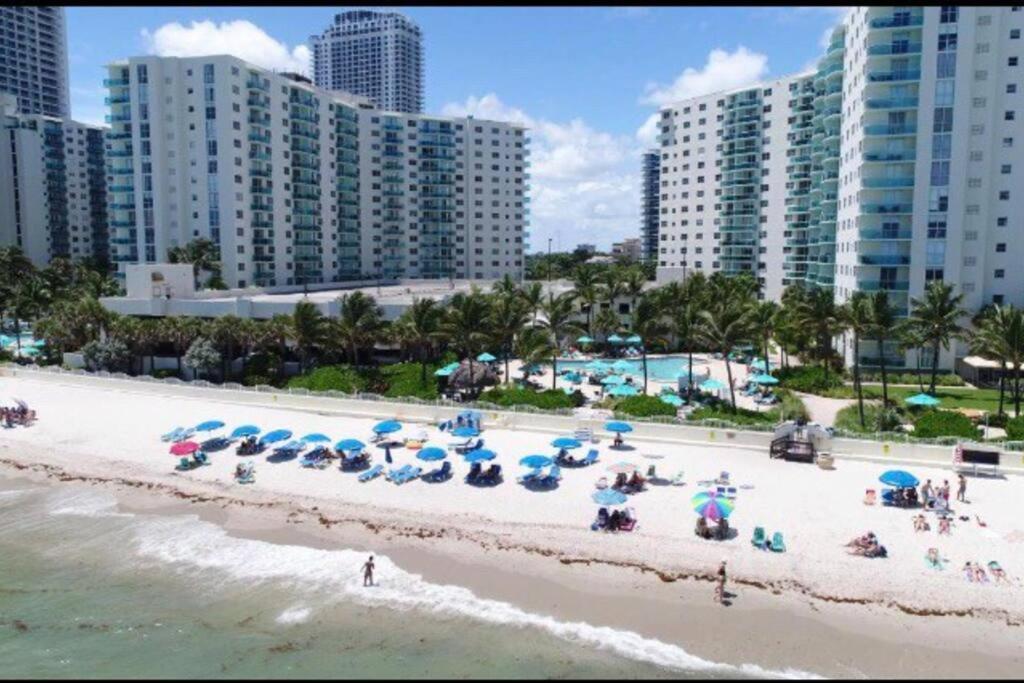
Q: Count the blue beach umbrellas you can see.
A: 14